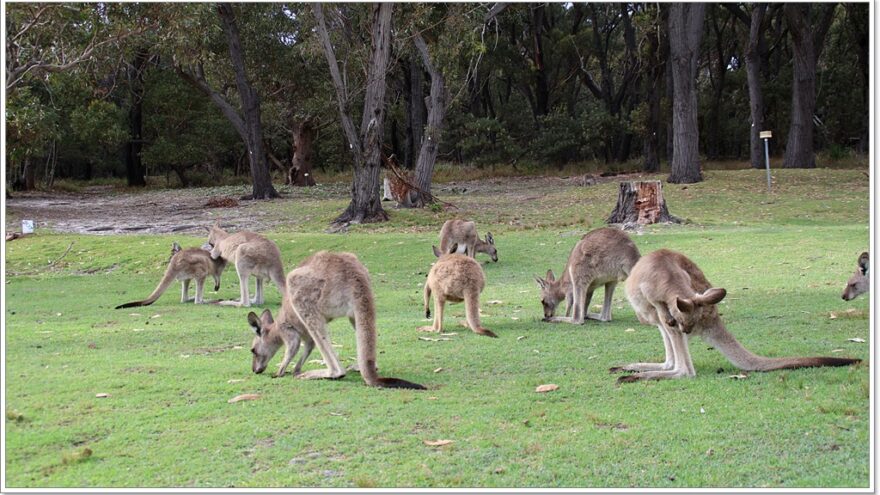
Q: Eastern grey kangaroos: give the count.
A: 8